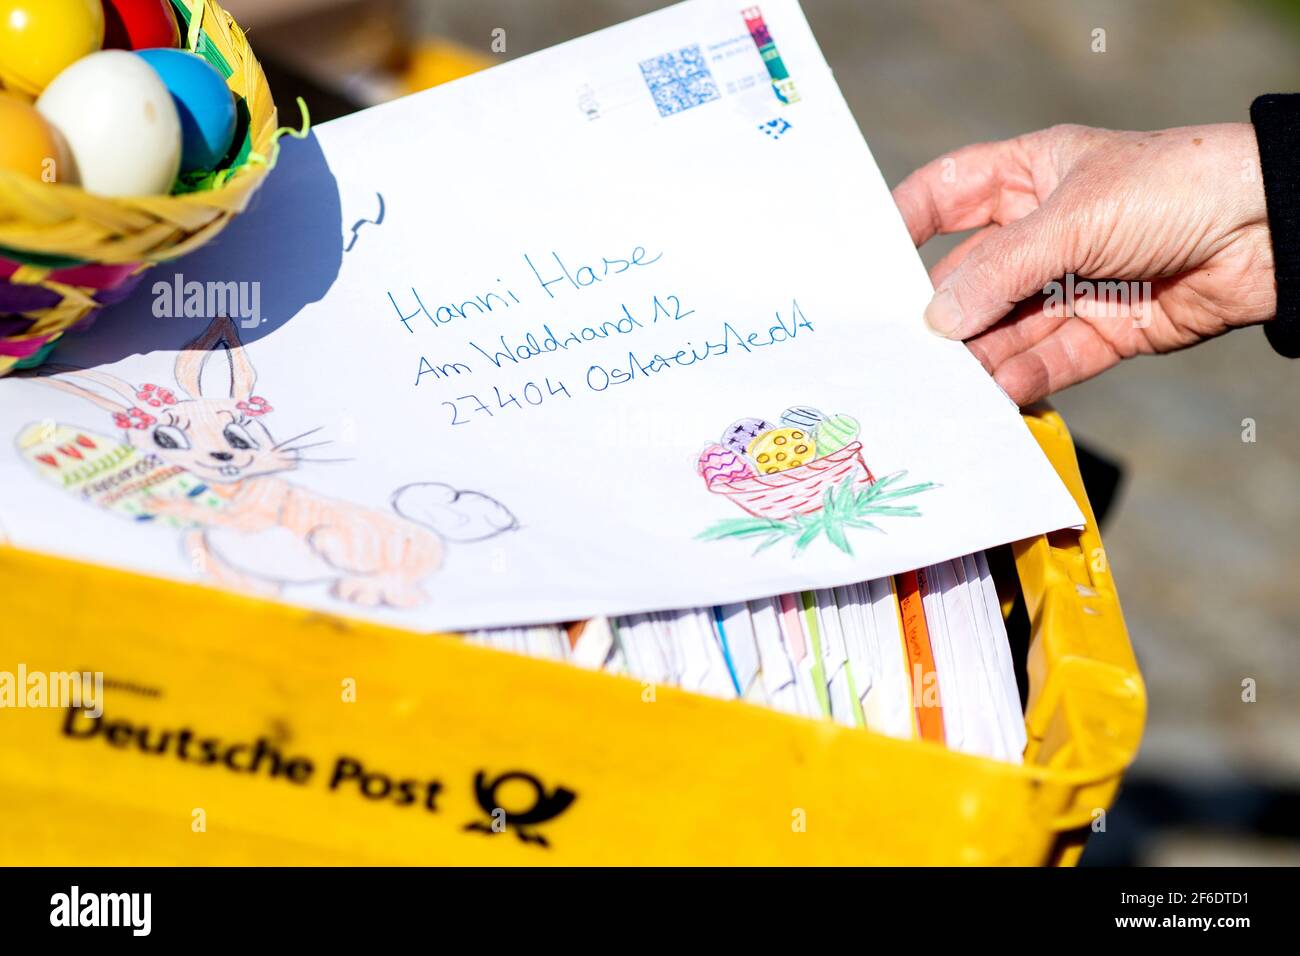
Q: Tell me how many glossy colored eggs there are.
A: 5